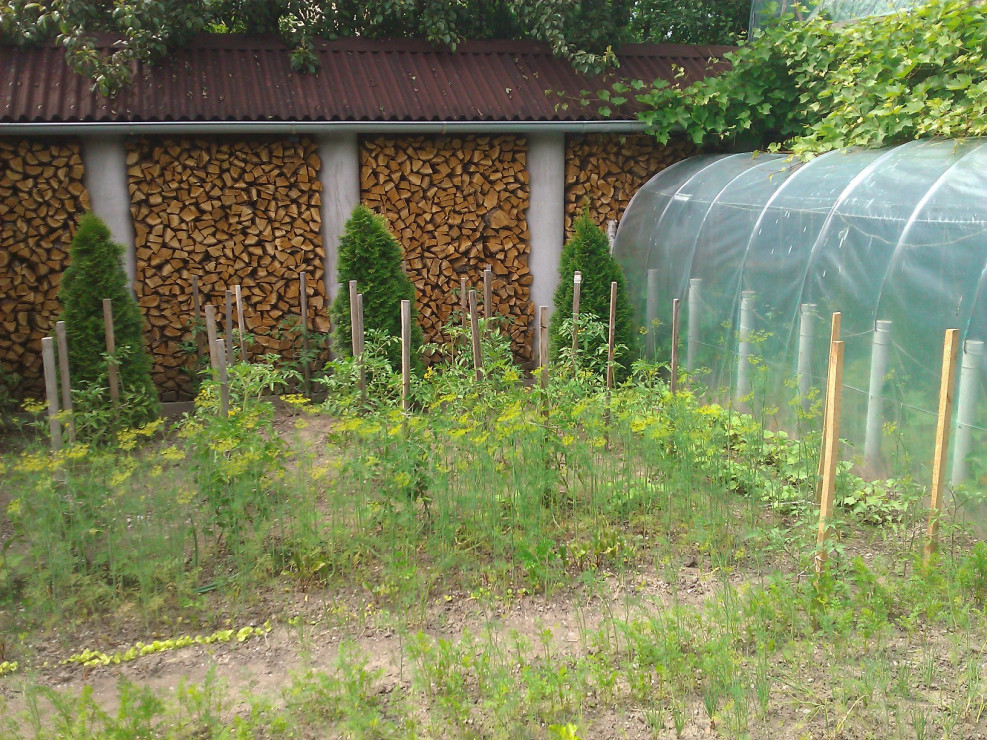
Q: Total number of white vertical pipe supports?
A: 6